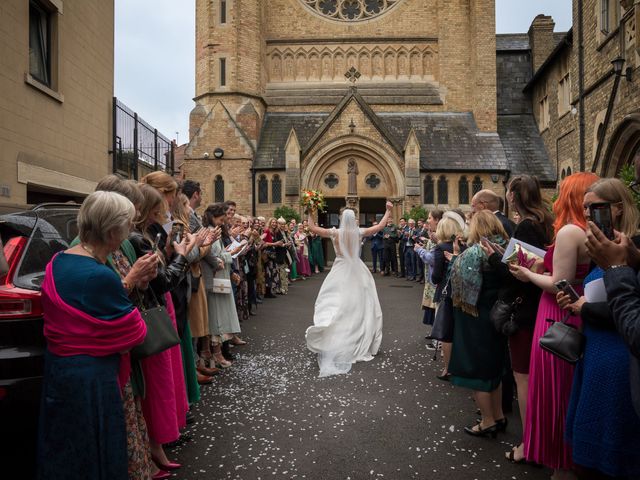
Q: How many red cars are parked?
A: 1